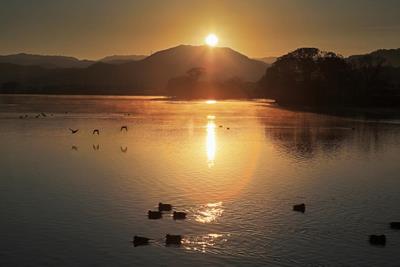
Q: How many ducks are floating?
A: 8